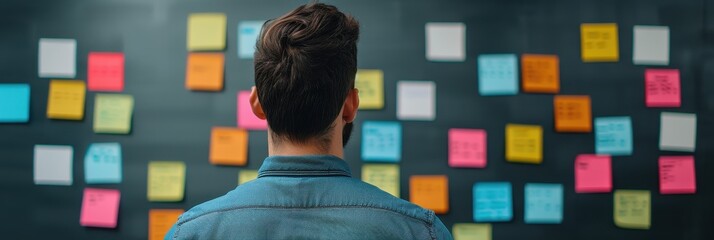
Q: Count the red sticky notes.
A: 1